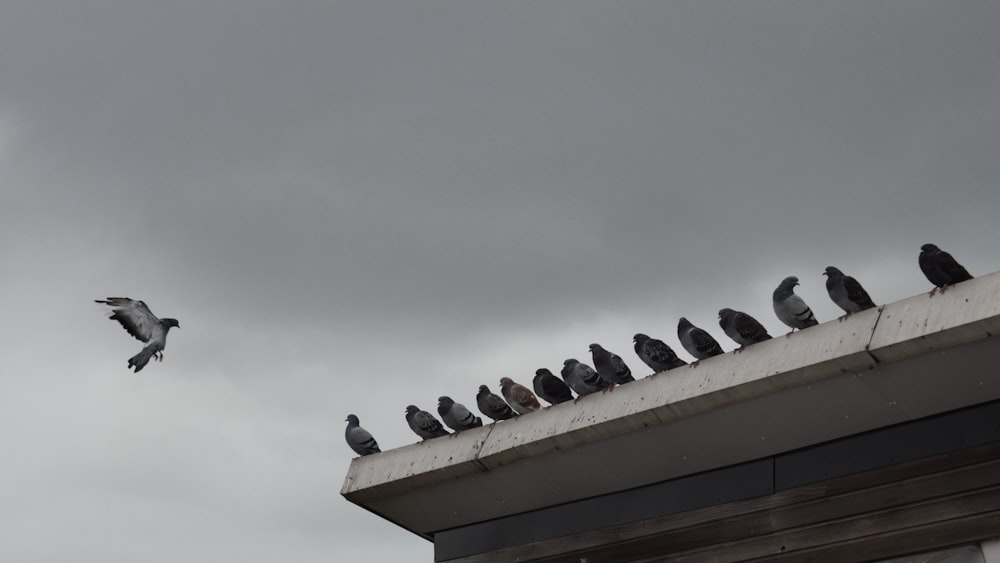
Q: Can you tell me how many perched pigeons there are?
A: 14